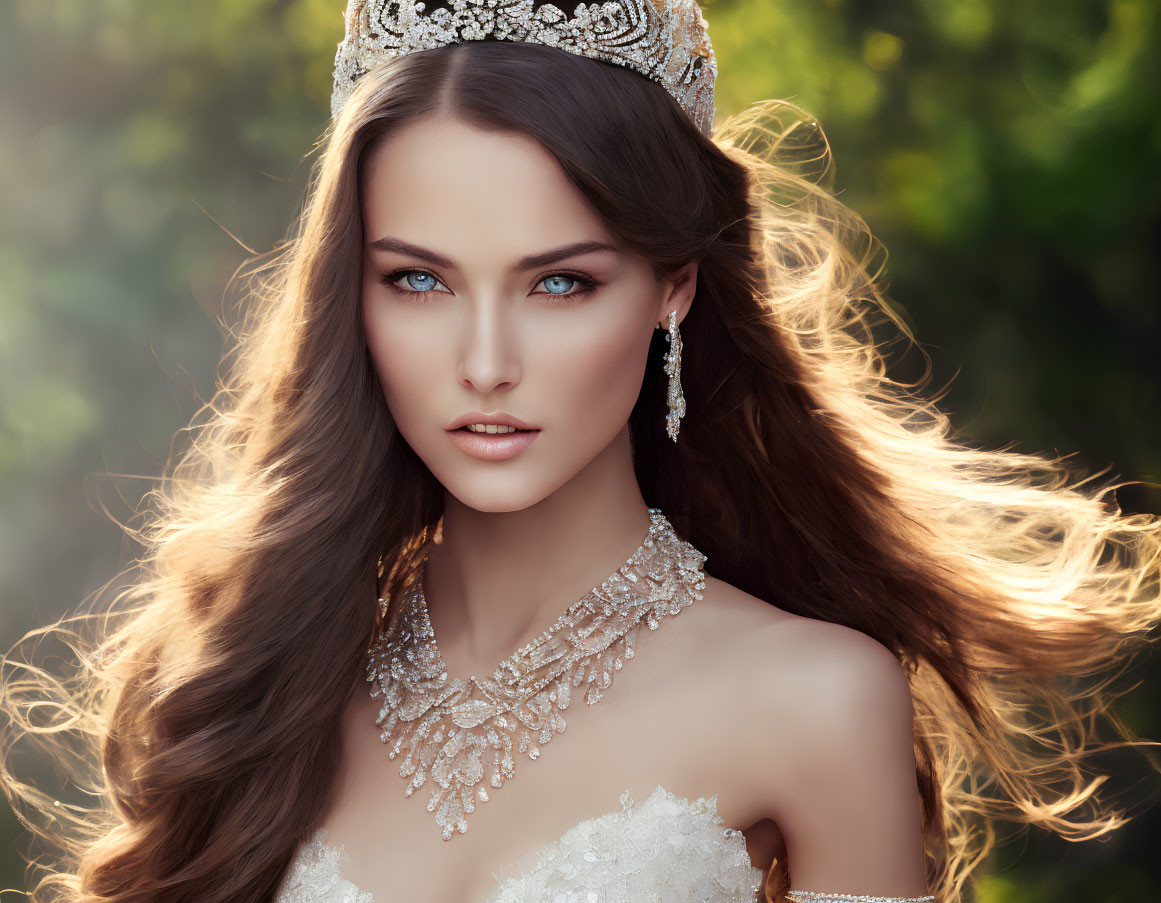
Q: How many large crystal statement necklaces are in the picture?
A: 1